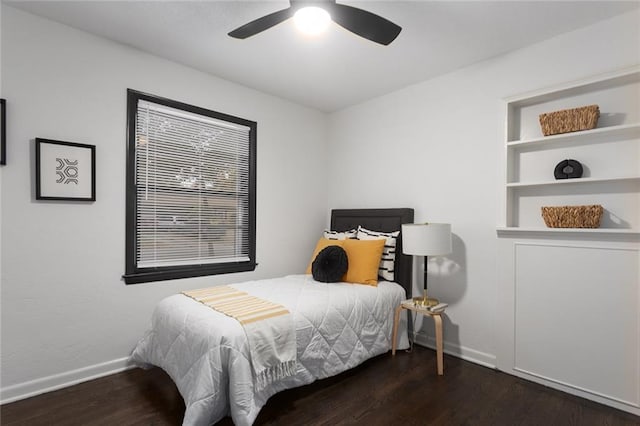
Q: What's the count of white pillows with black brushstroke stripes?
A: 2